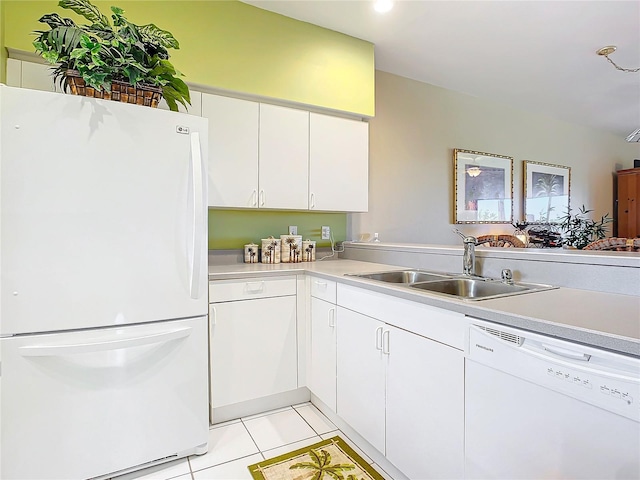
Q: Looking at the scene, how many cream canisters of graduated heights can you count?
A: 4